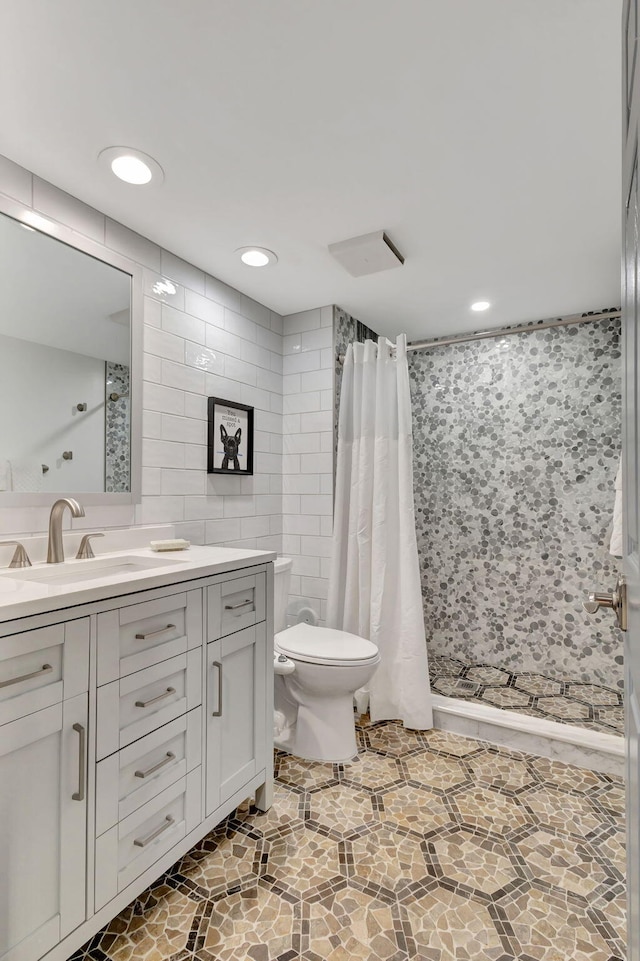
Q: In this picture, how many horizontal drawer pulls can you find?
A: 6